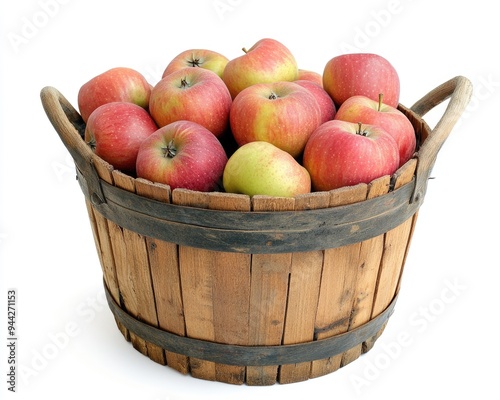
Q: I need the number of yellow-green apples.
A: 1